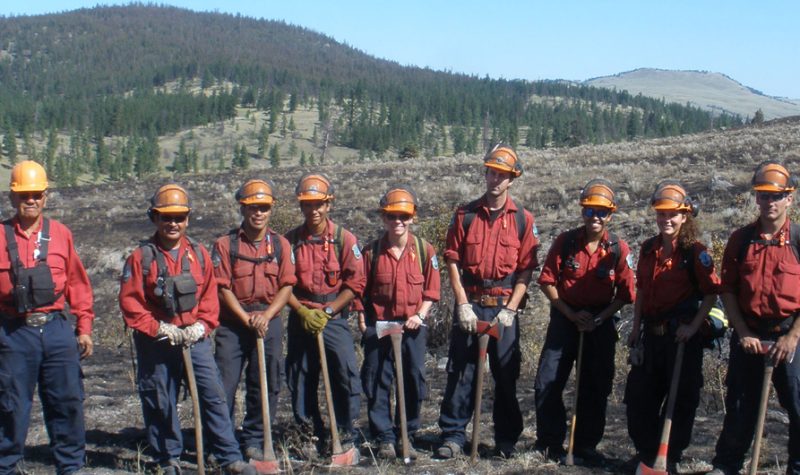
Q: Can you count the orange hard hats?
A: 9